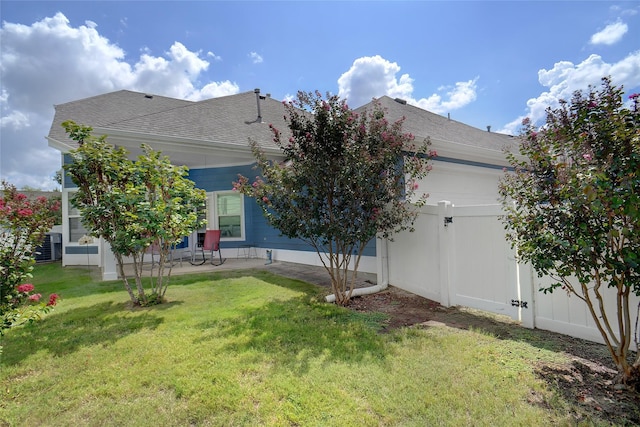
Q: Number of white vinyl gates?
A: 1